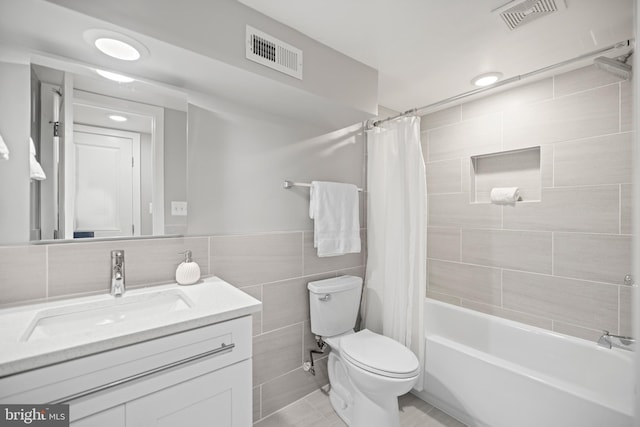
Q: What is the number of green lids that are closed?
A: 0